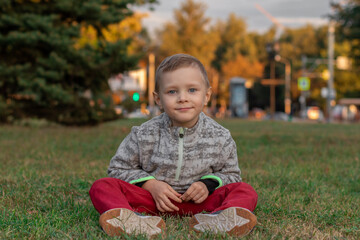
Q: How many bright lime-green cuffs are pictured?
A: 2